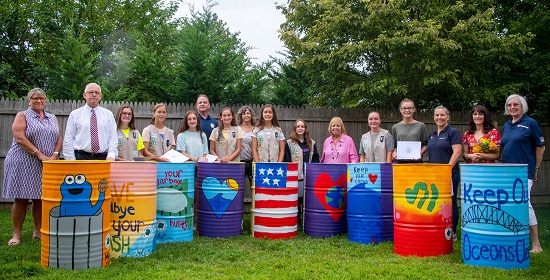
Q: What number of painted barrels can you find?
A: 9